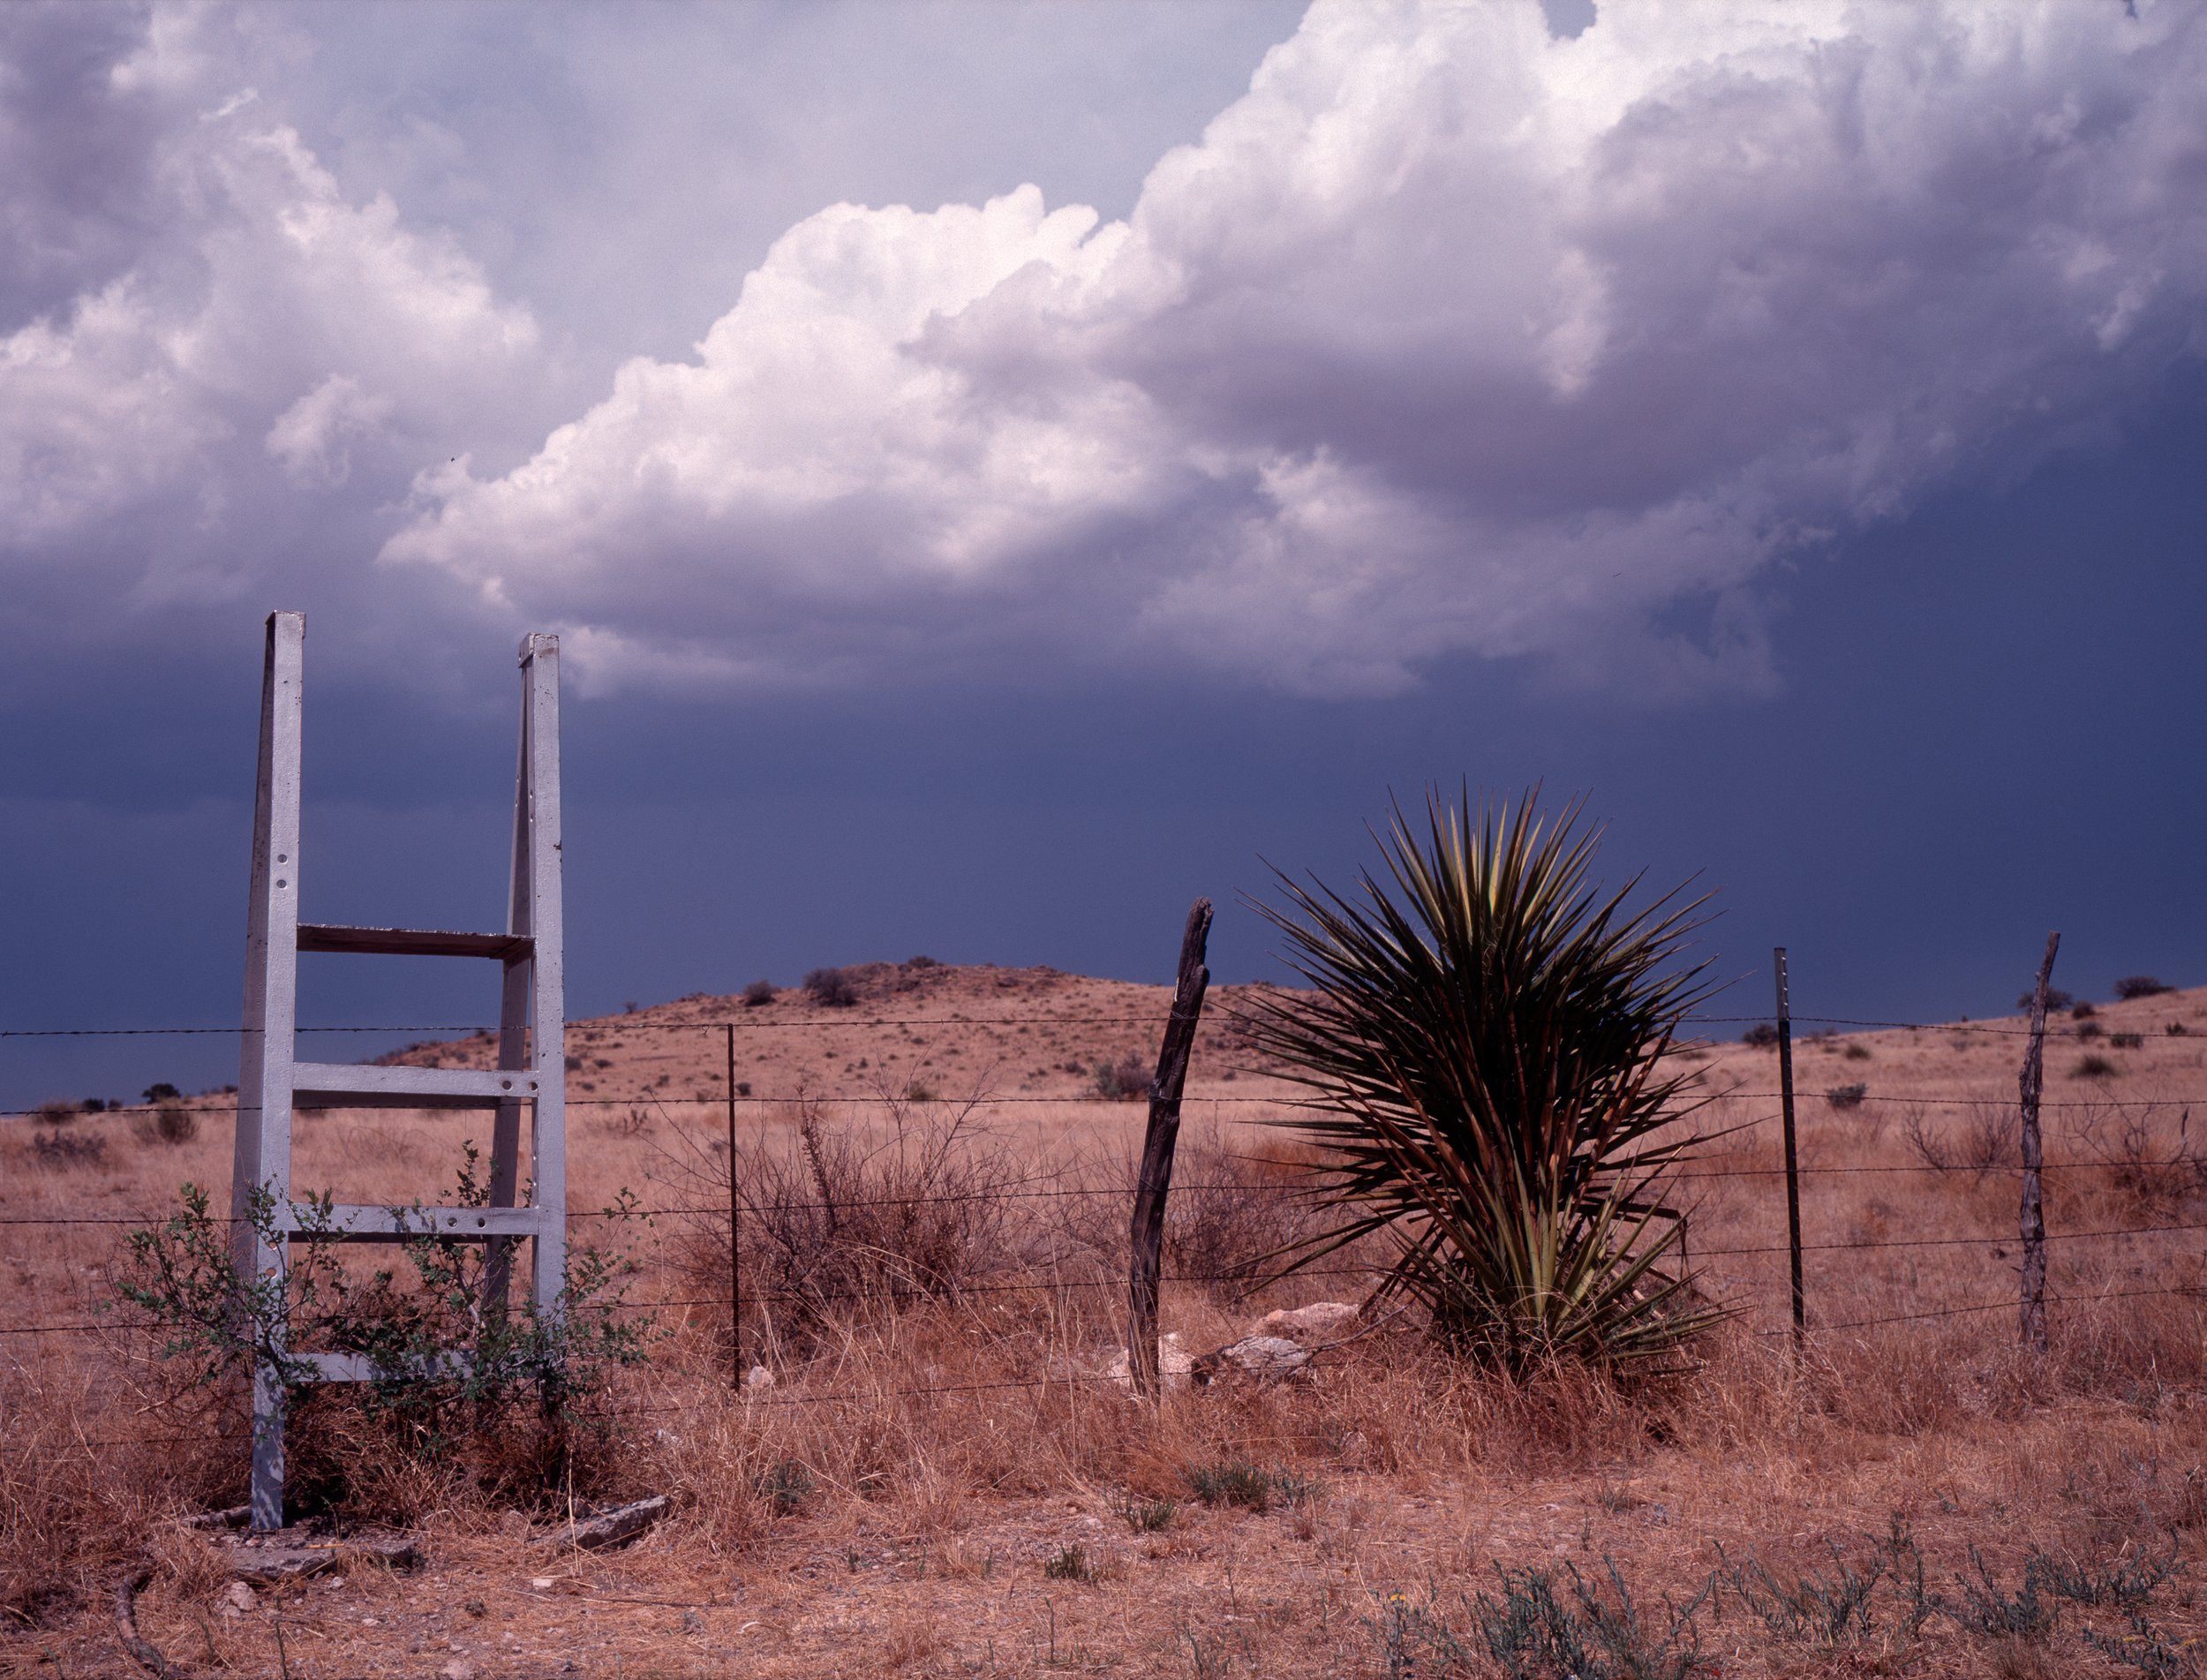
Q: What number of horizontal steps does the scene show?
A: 4